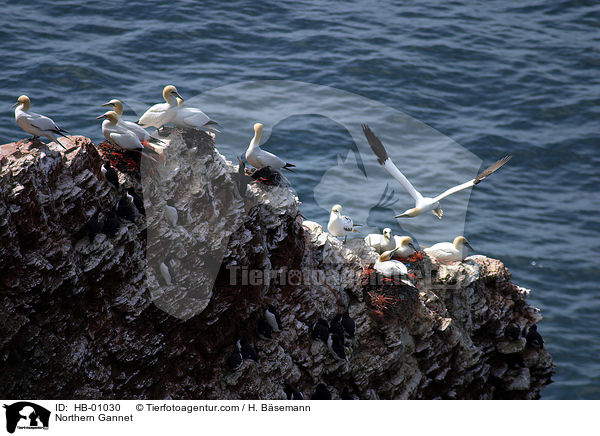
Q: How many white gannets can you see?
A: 12